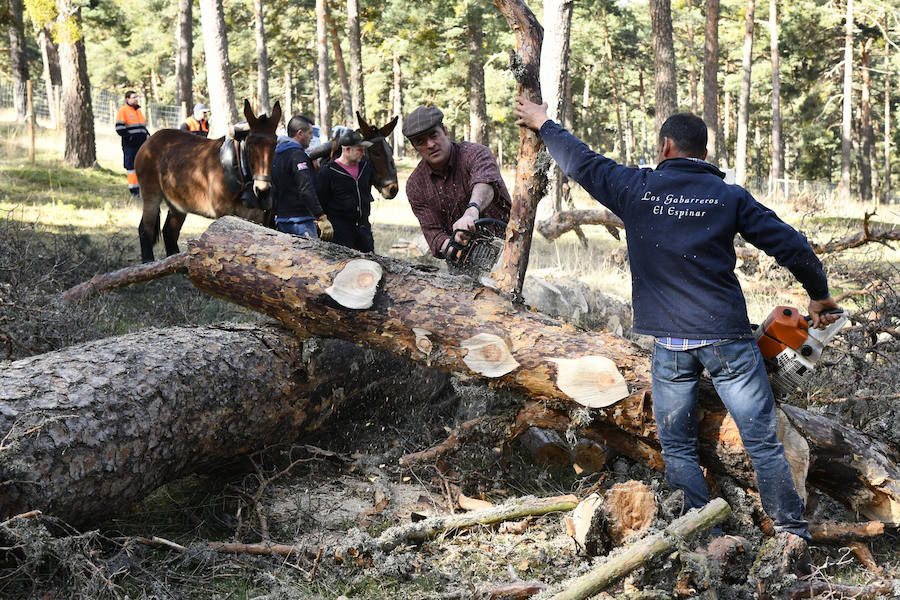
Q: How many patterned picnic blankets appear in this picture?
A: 0